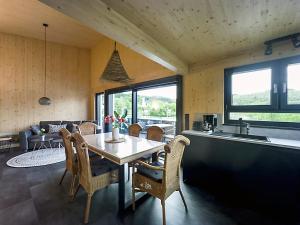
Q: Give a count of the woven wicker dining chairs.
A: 6